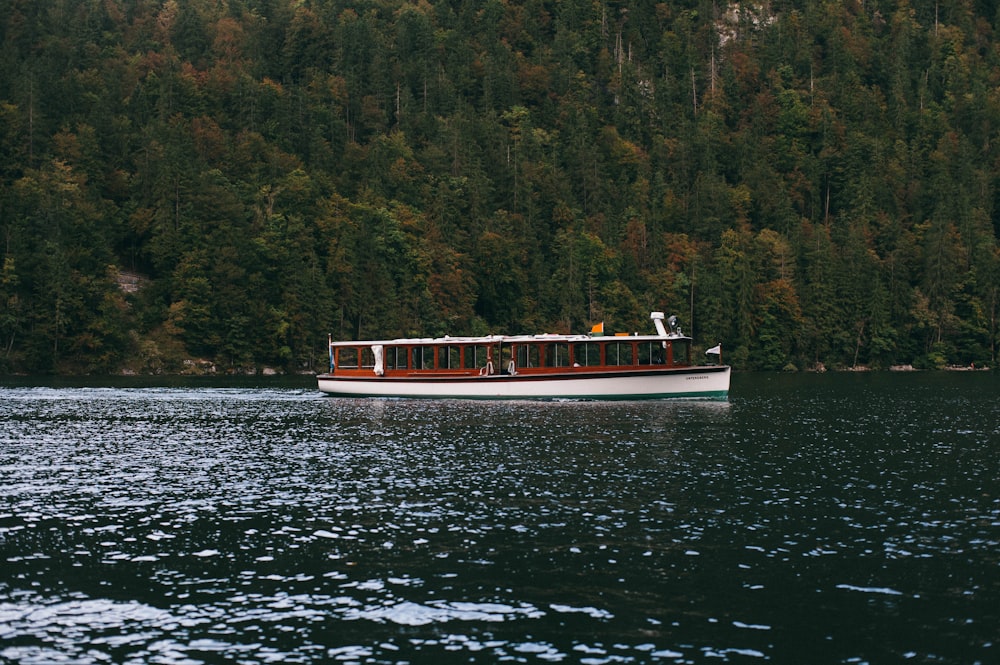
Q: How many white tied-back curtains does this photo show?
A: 1